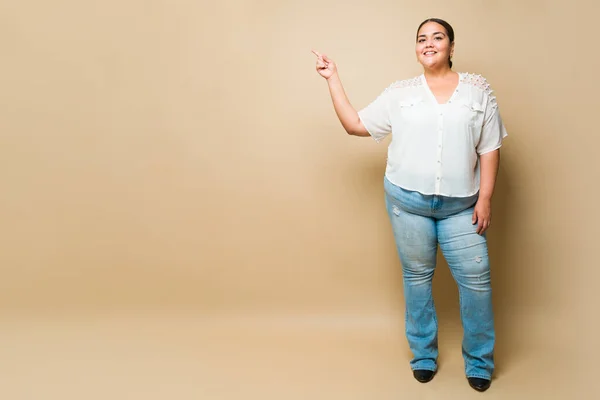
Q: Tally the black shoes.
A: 2